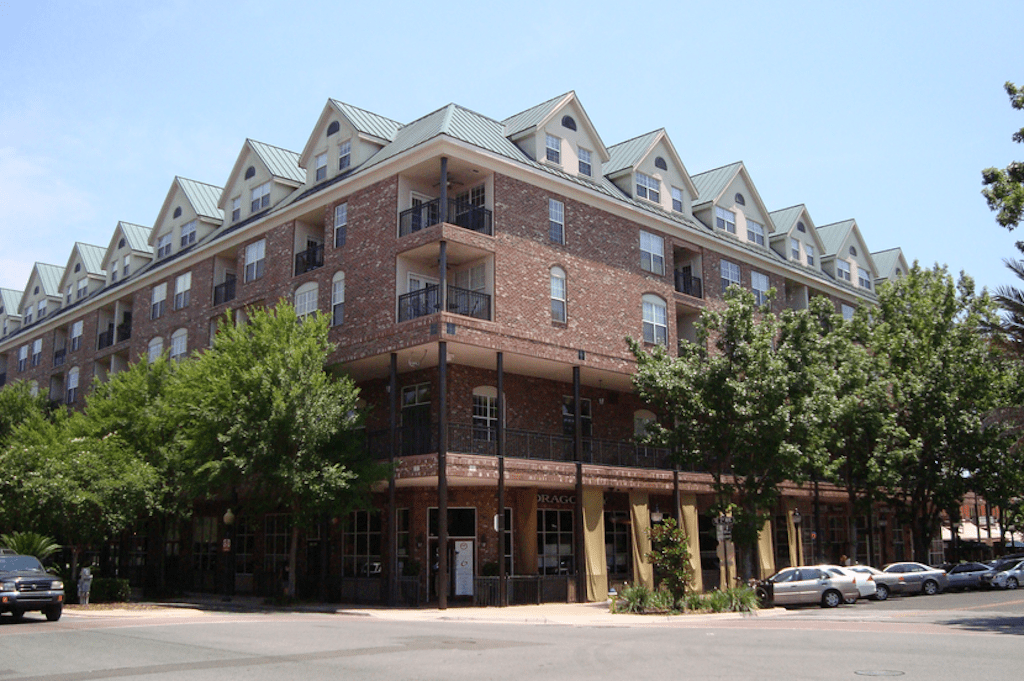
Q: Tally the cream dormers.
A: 13